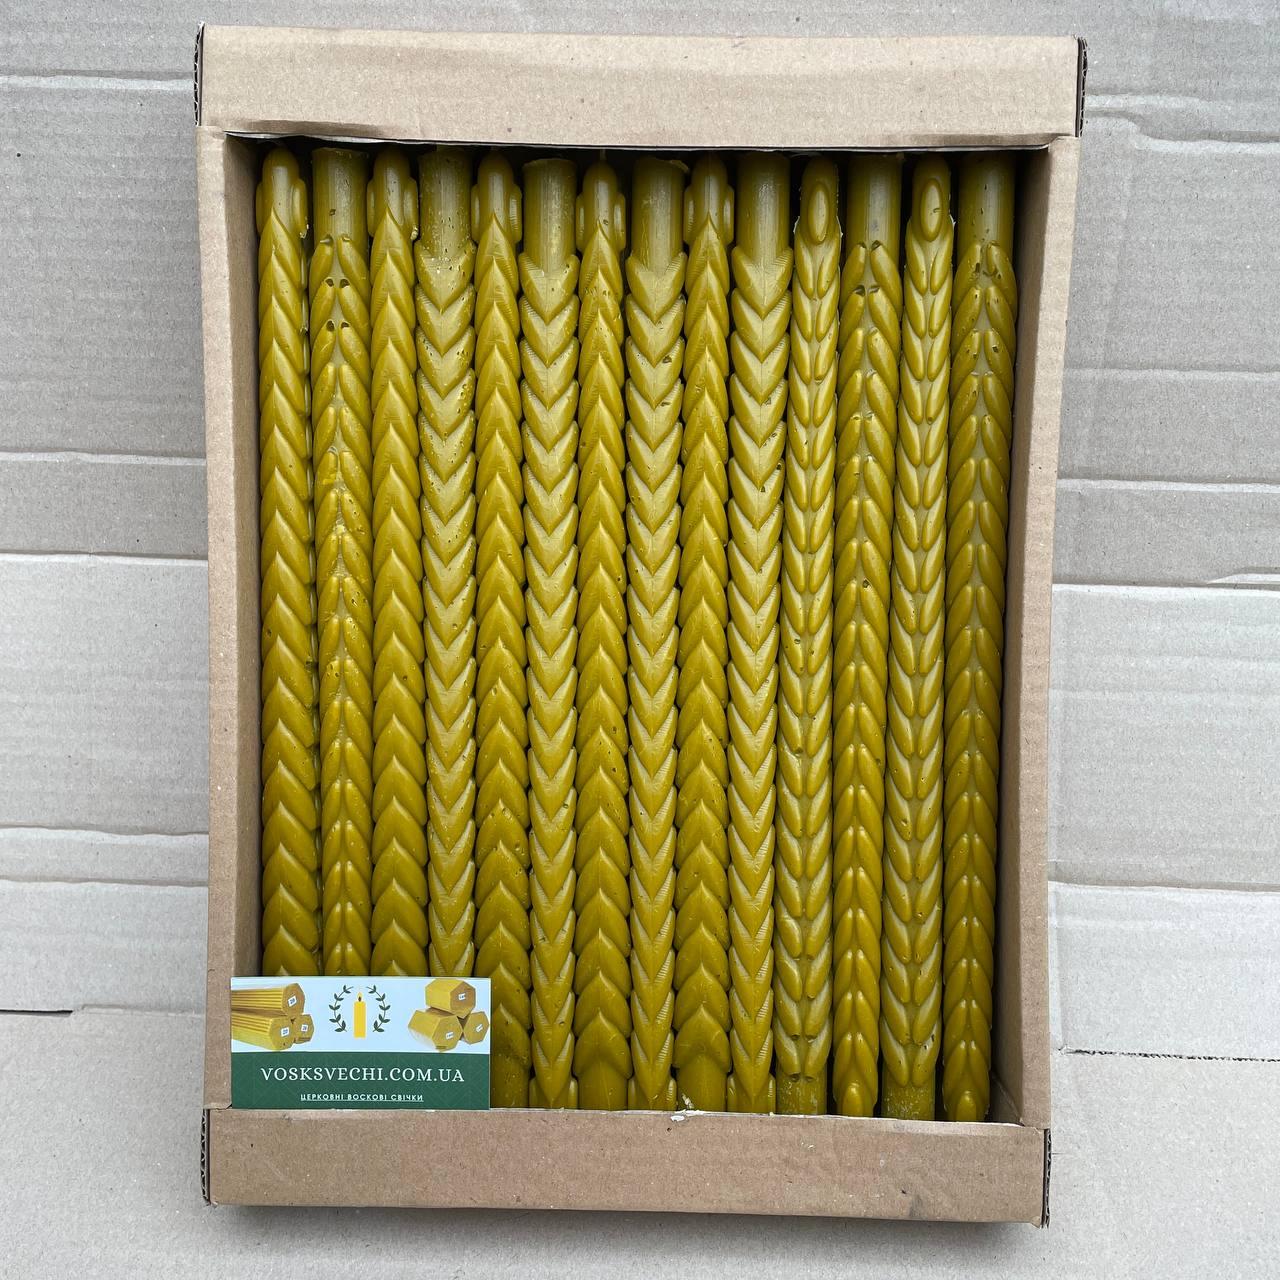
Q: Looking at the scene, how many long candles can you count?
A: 14